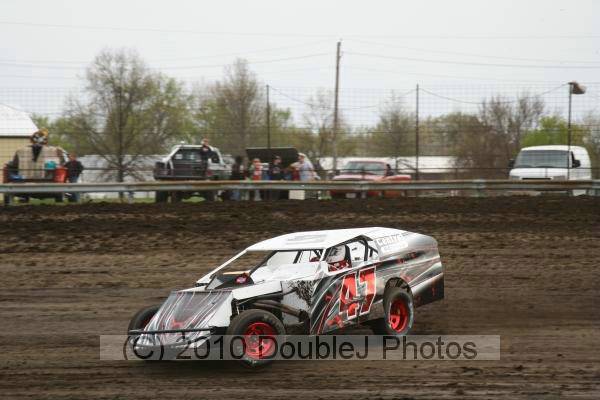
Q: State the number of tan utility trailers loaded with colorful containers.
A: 1